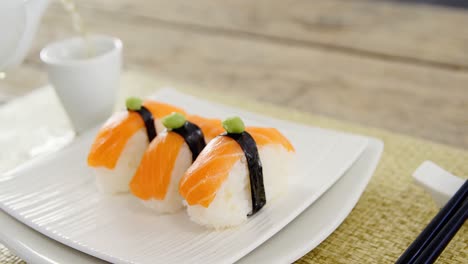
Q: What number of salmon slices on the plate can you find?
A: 3